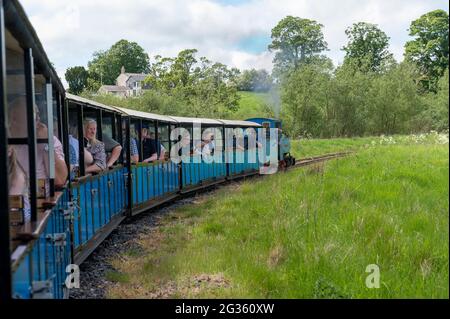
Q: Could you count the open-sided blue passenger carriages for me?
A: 5